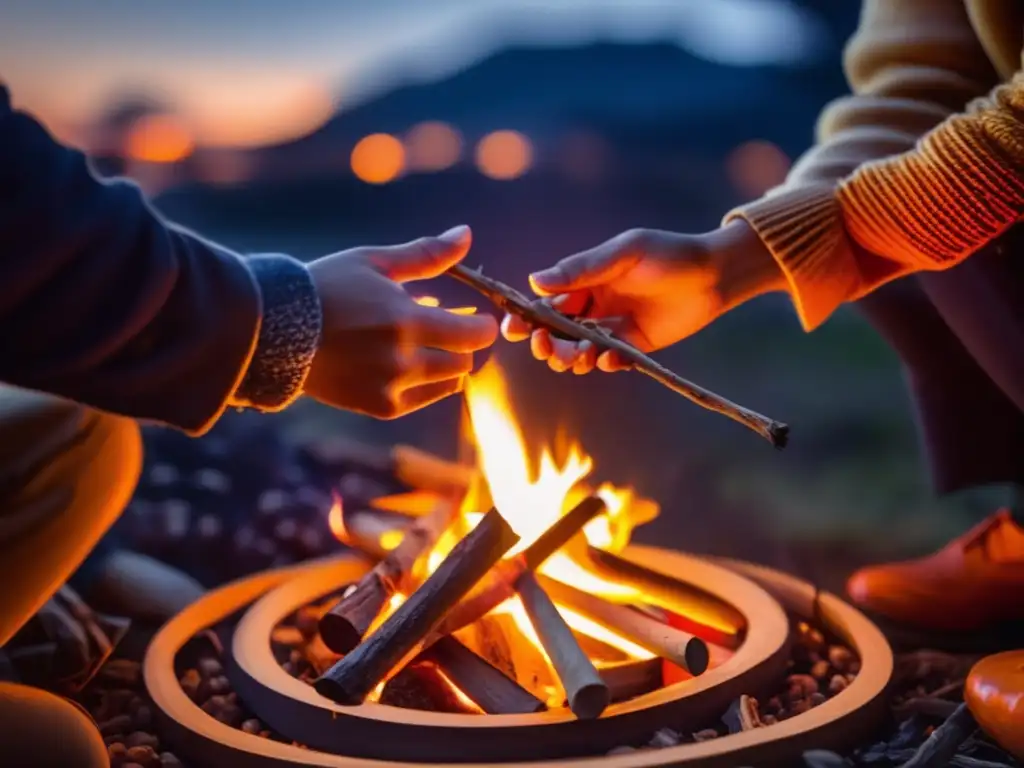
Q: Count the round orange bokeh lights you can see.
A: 5